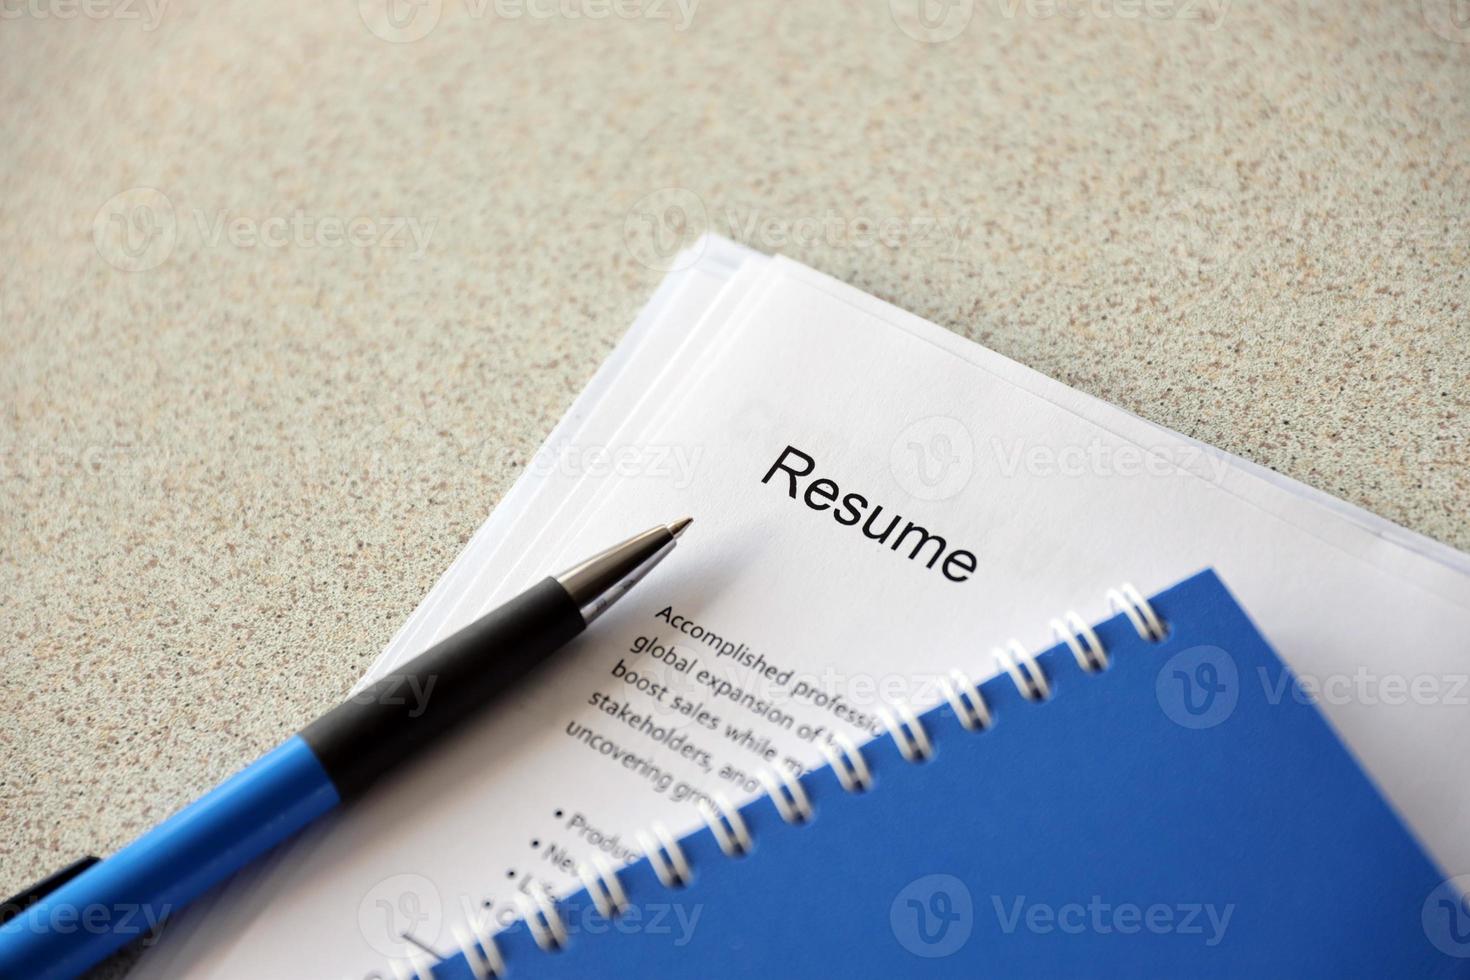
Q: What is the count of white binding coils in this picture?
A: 13